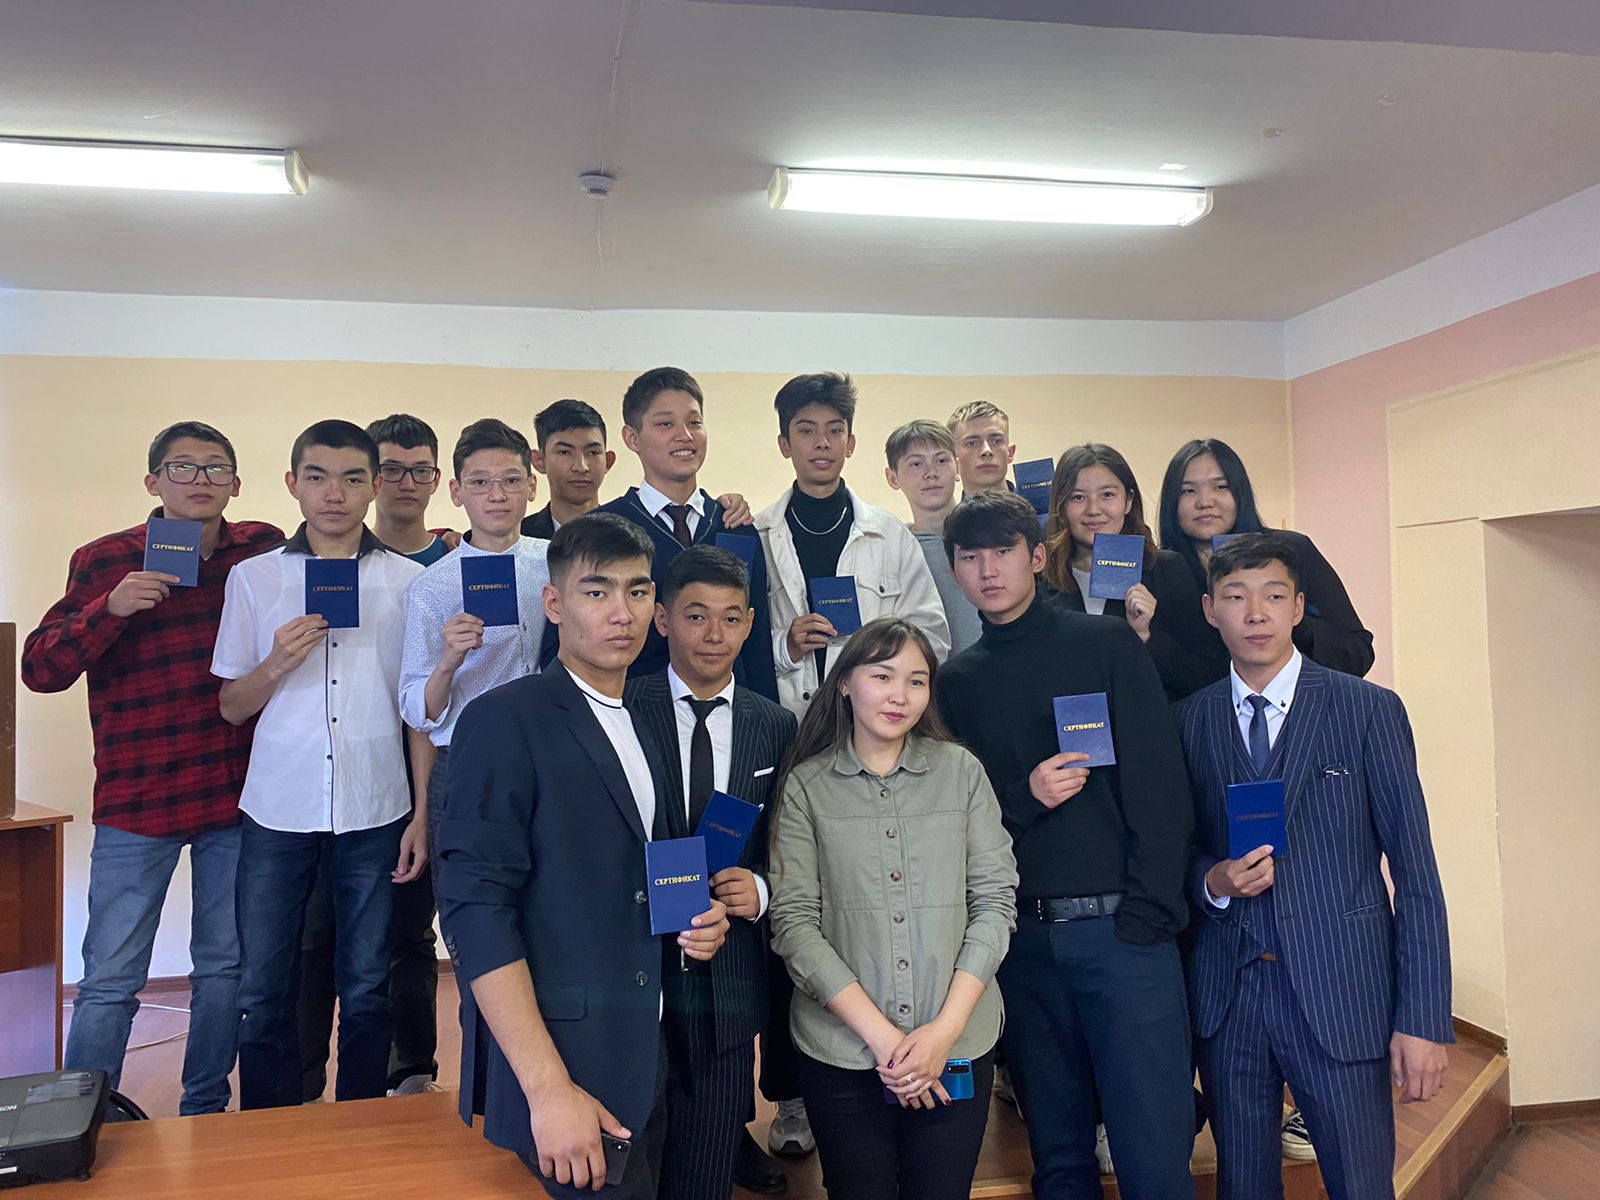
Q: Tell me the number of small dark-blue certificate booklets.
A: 12